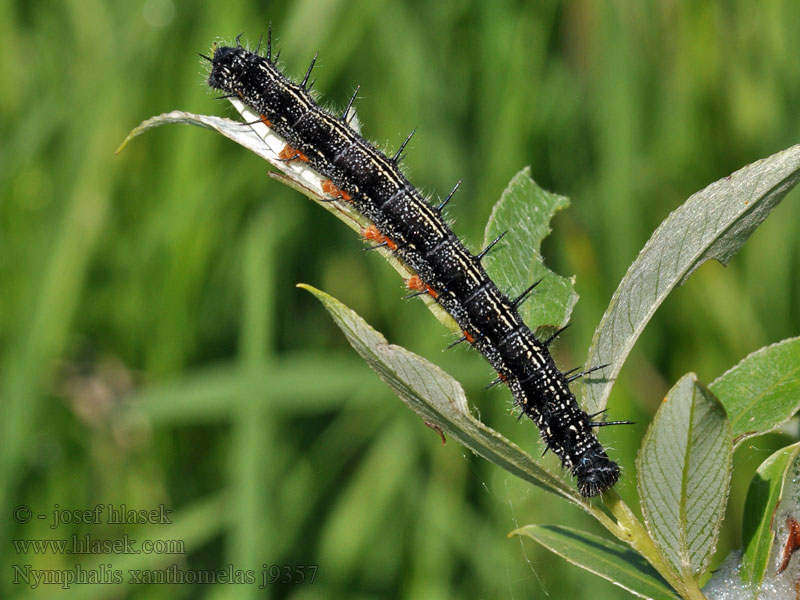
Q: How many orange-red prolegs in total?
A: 4